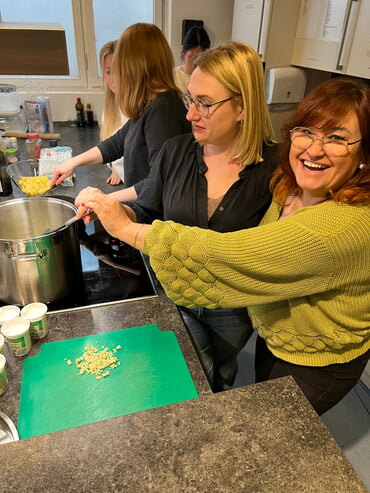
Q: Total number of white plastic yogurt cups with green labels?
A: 5